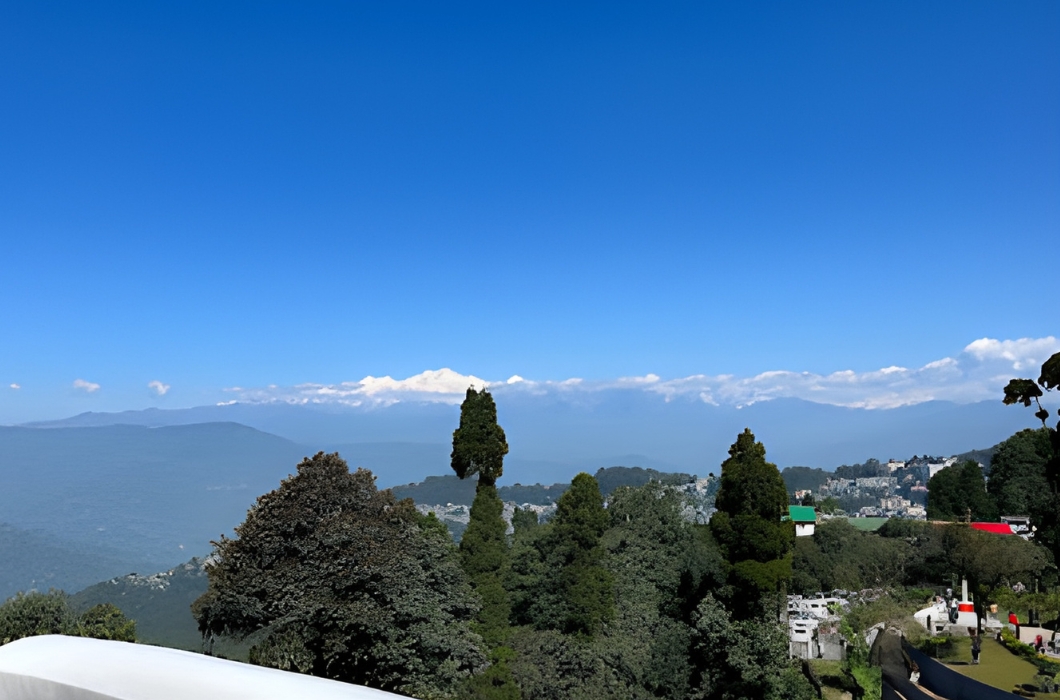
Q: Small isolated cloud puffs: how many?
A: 3